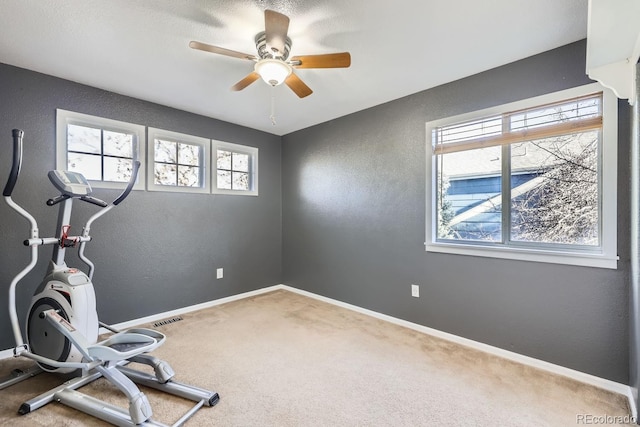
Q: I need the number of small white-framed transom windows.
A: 3